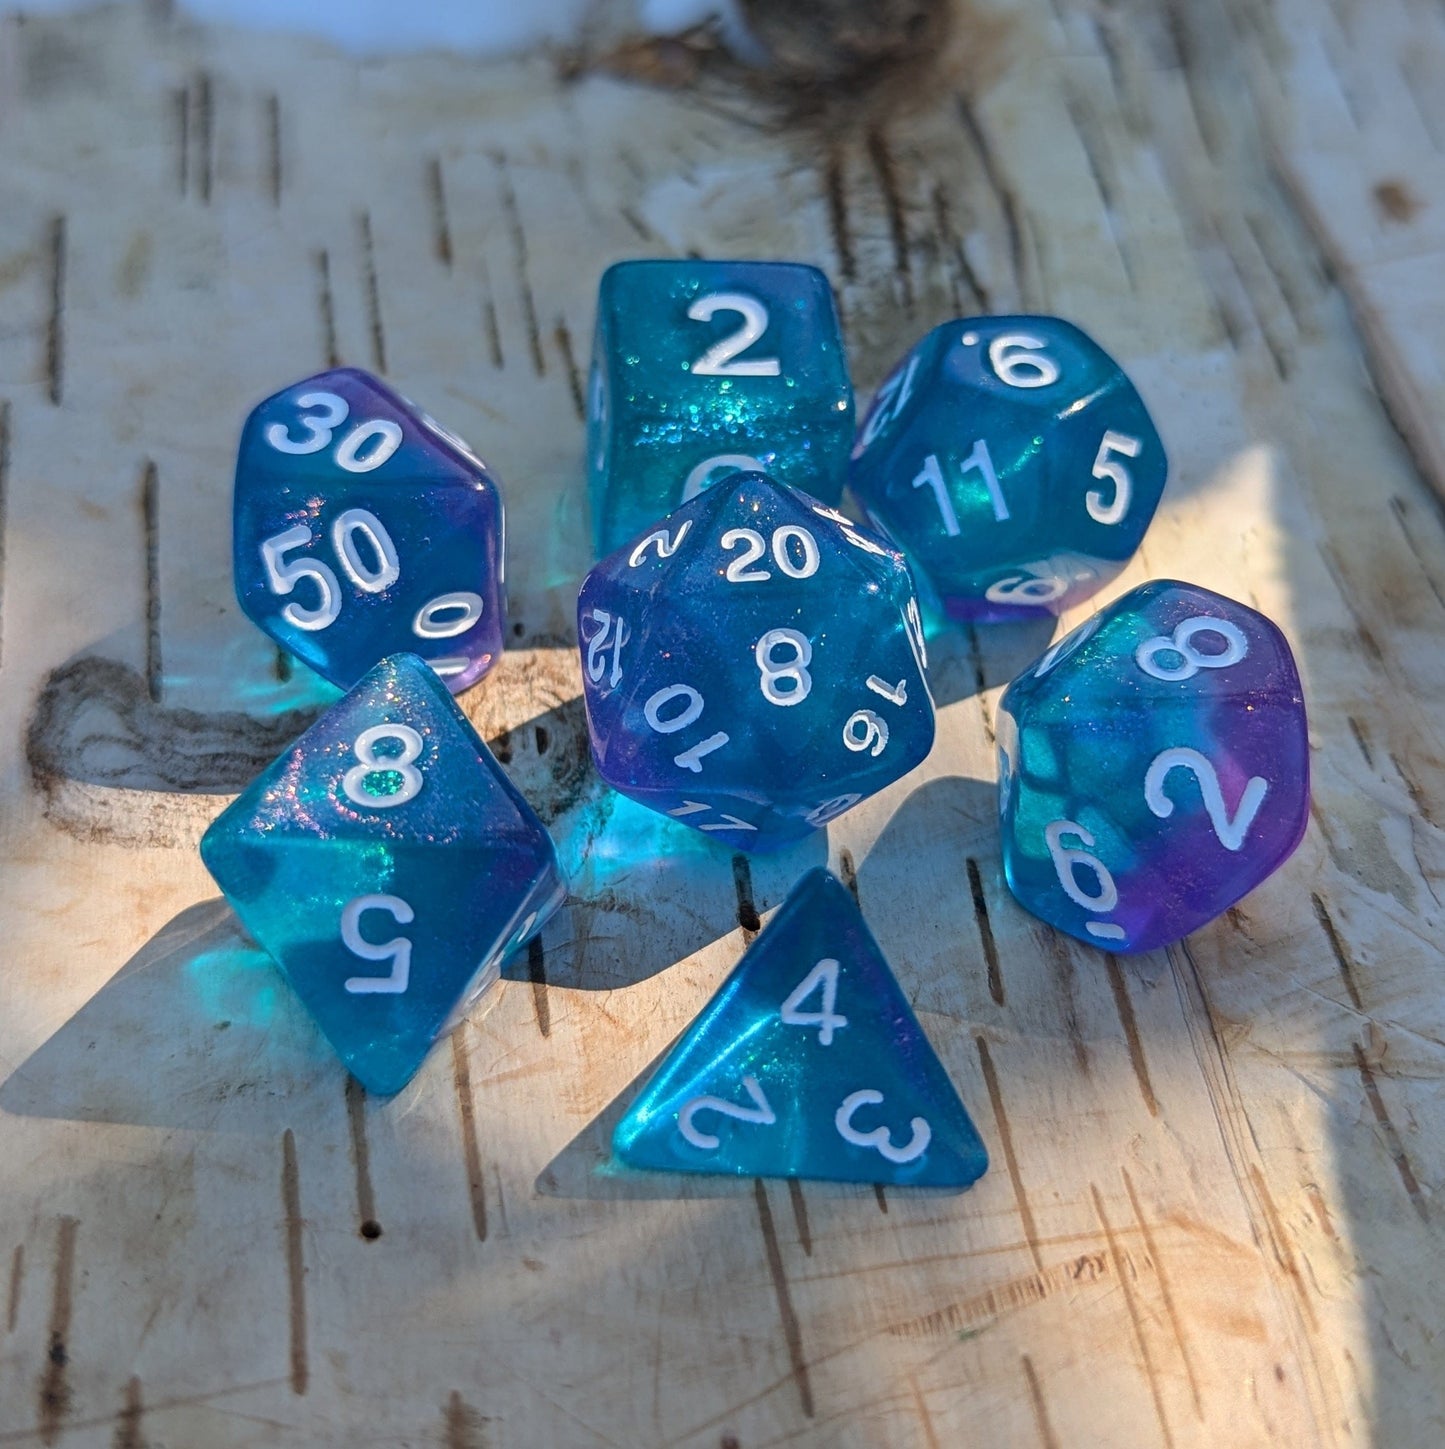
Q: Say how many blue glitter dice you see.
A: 7